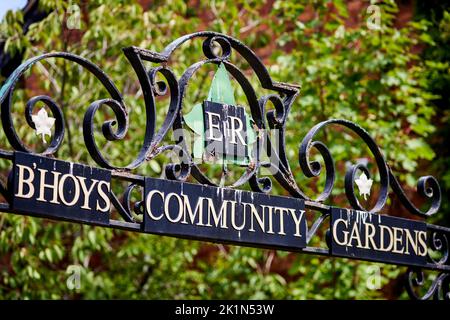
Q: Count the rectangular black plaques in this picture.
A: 4